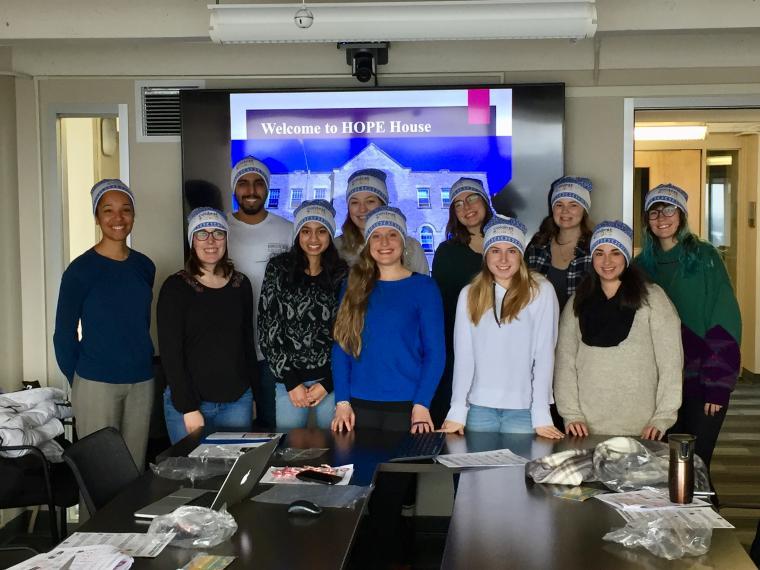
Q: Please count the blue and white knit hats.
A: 11